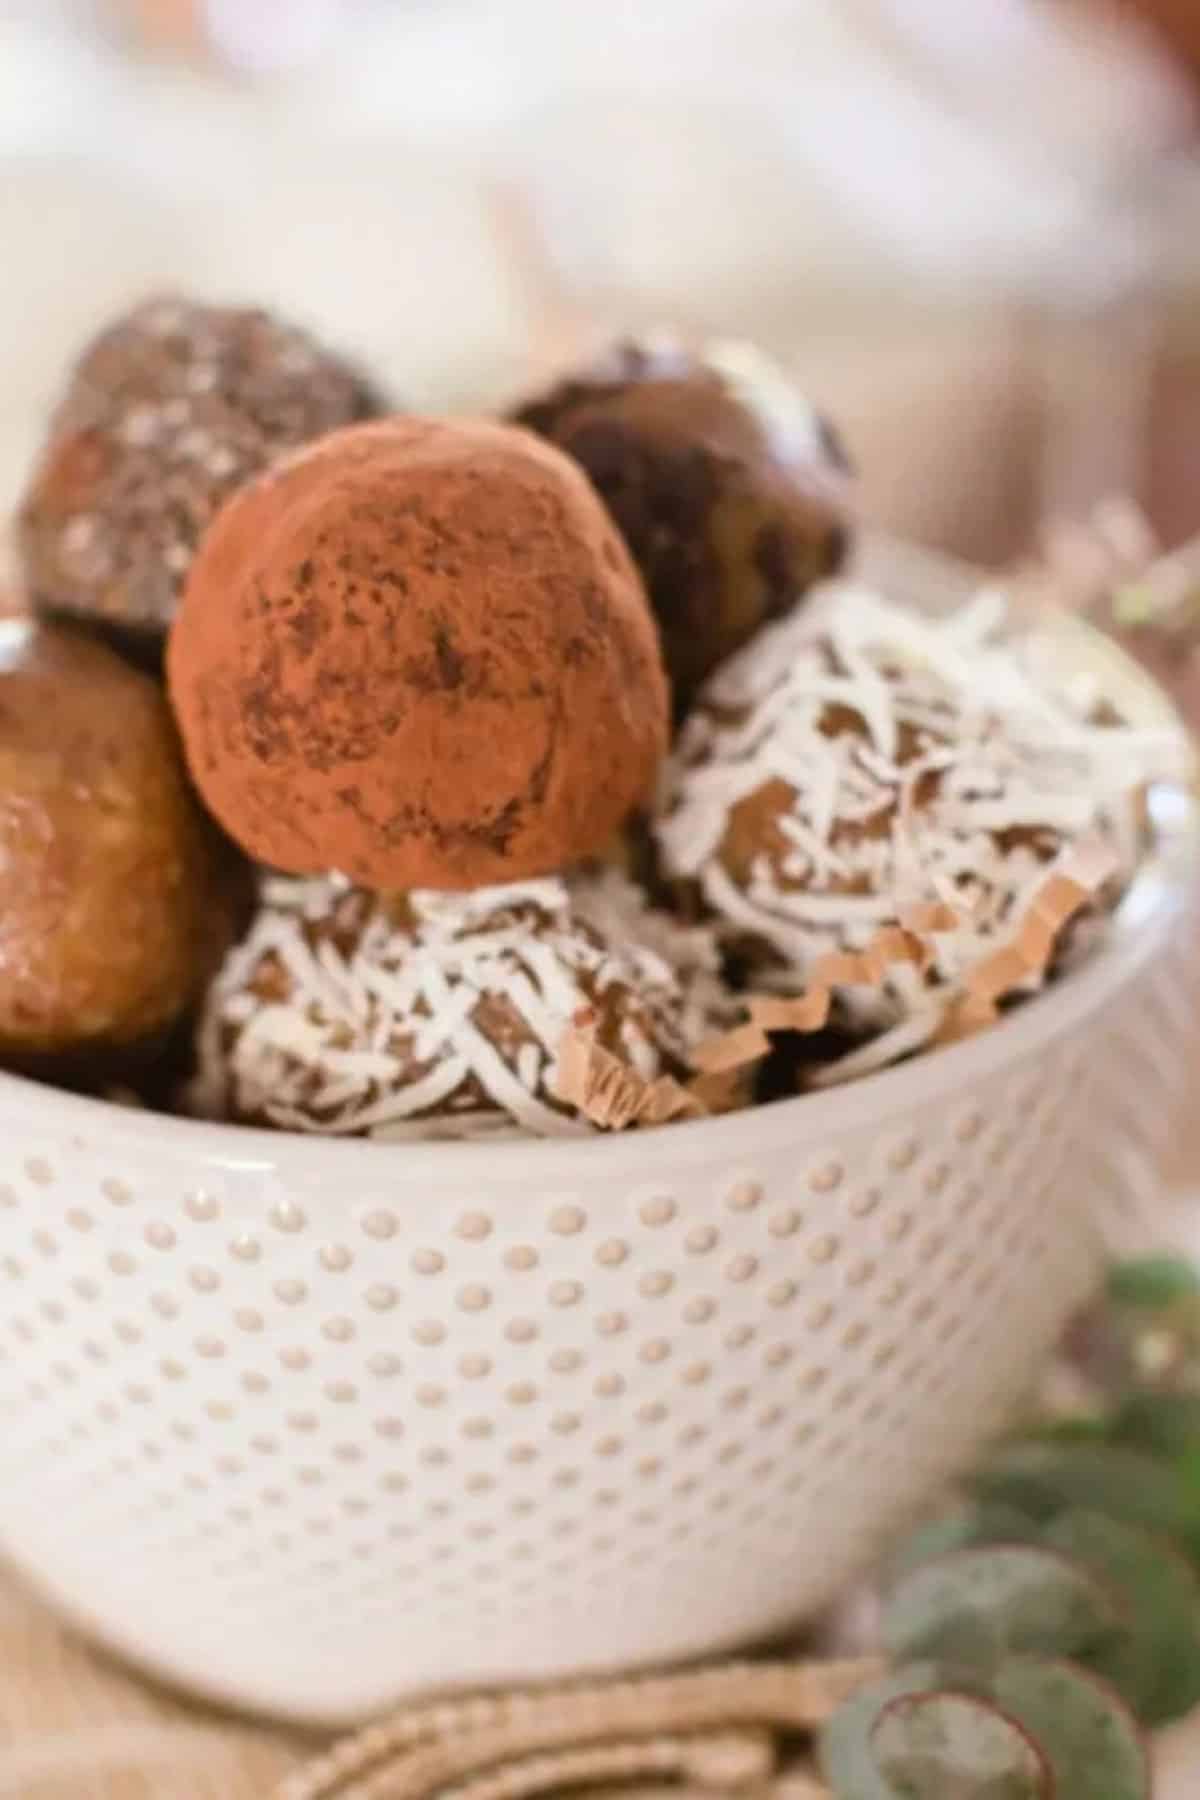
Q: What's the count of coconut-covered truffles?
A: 2